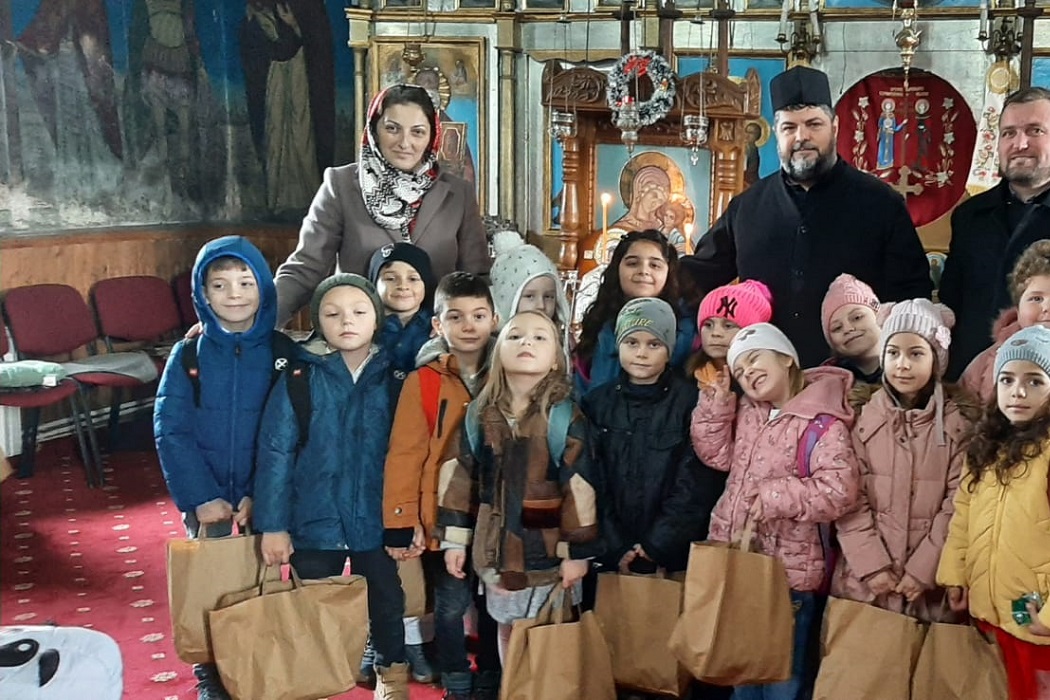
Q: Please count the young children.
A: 14